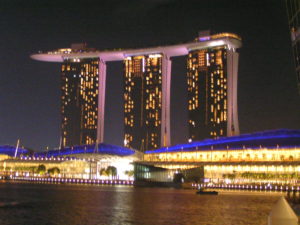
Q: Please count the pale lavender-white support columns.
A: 3